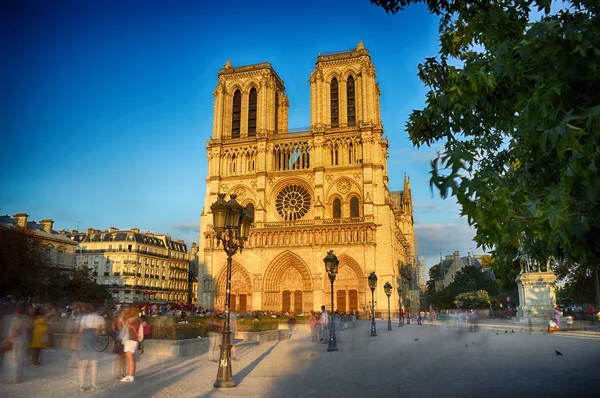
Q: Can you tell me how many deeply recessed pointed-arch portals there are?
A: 3